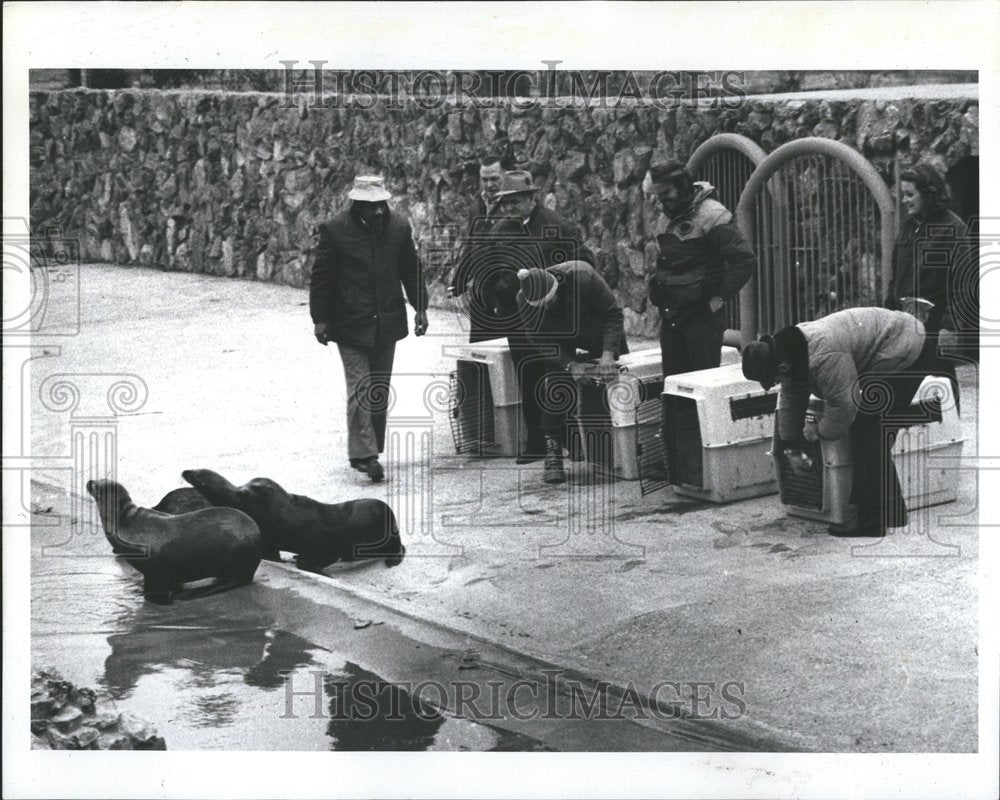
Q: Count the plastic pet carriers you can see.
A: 4